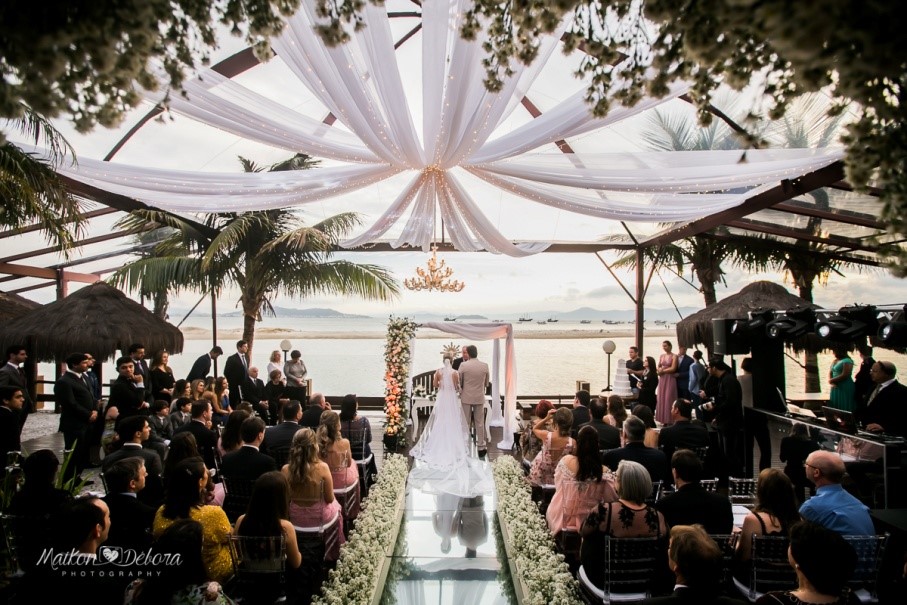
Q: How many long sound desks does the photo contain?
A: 1